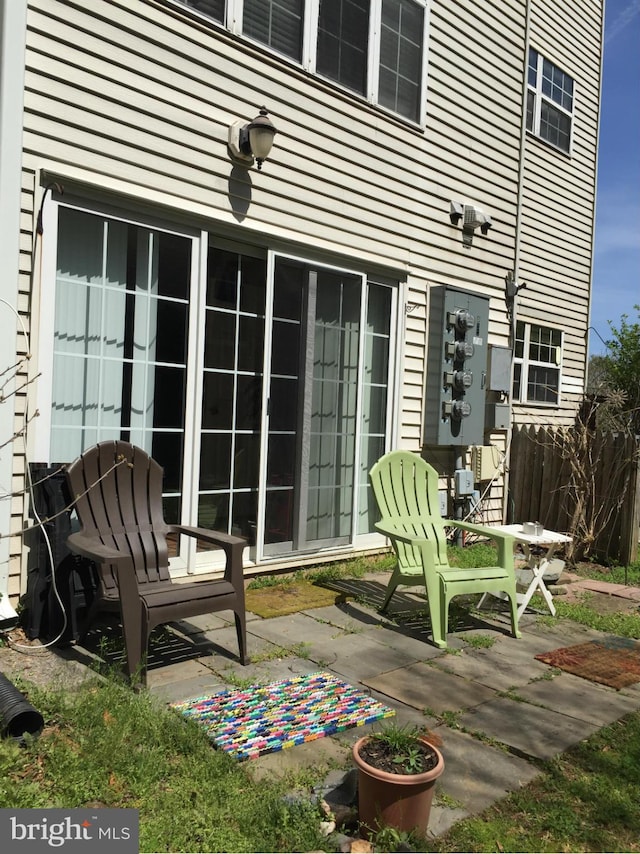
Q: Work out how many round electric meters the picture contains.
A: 4